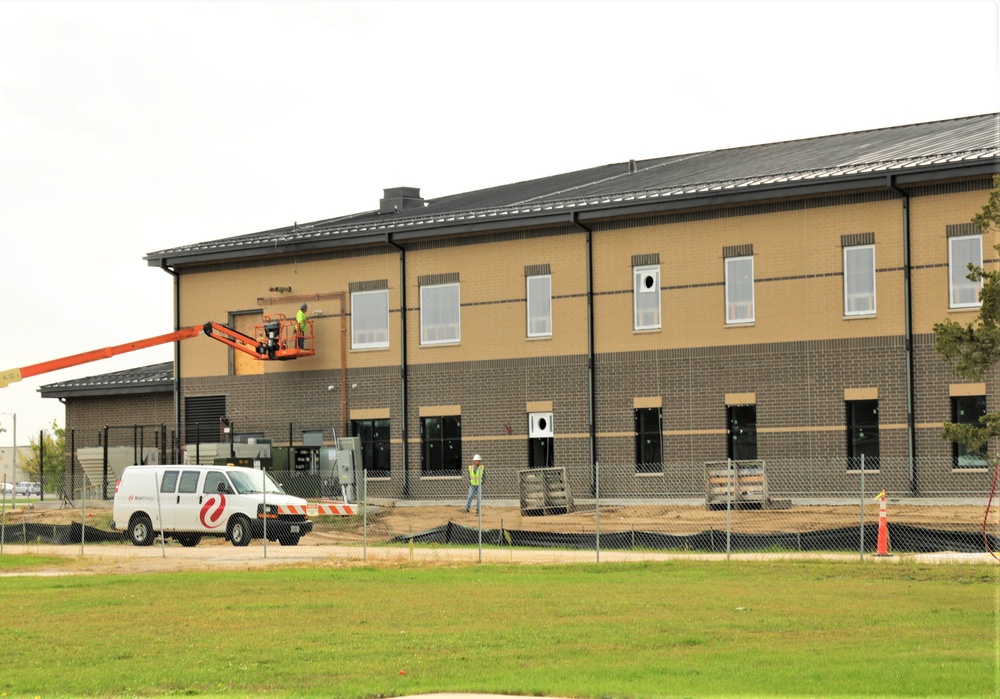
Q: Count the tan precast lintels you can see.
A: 7